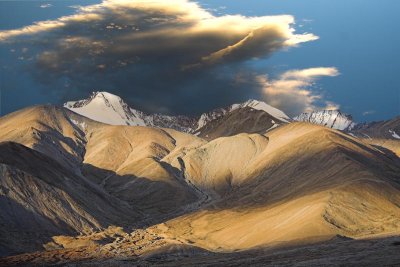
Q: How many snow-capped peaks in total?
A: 3